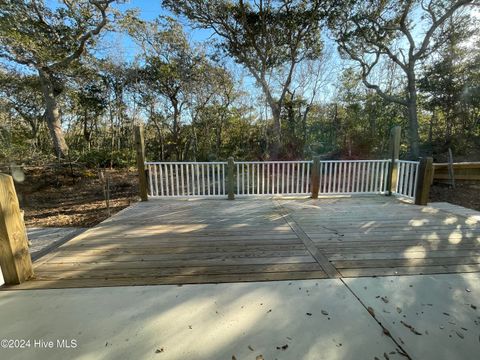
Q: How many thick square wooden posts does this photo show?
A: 6